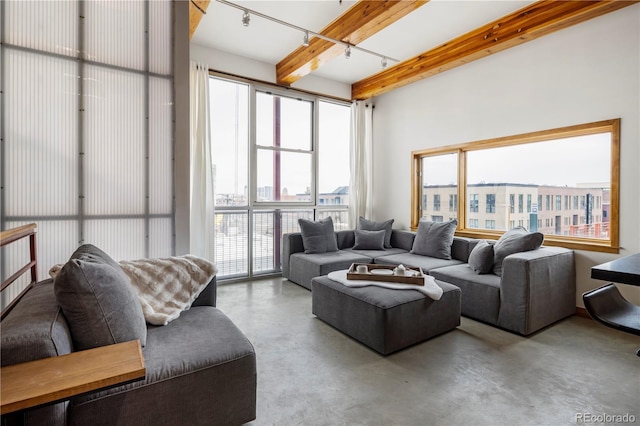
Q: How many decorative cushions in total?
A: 7